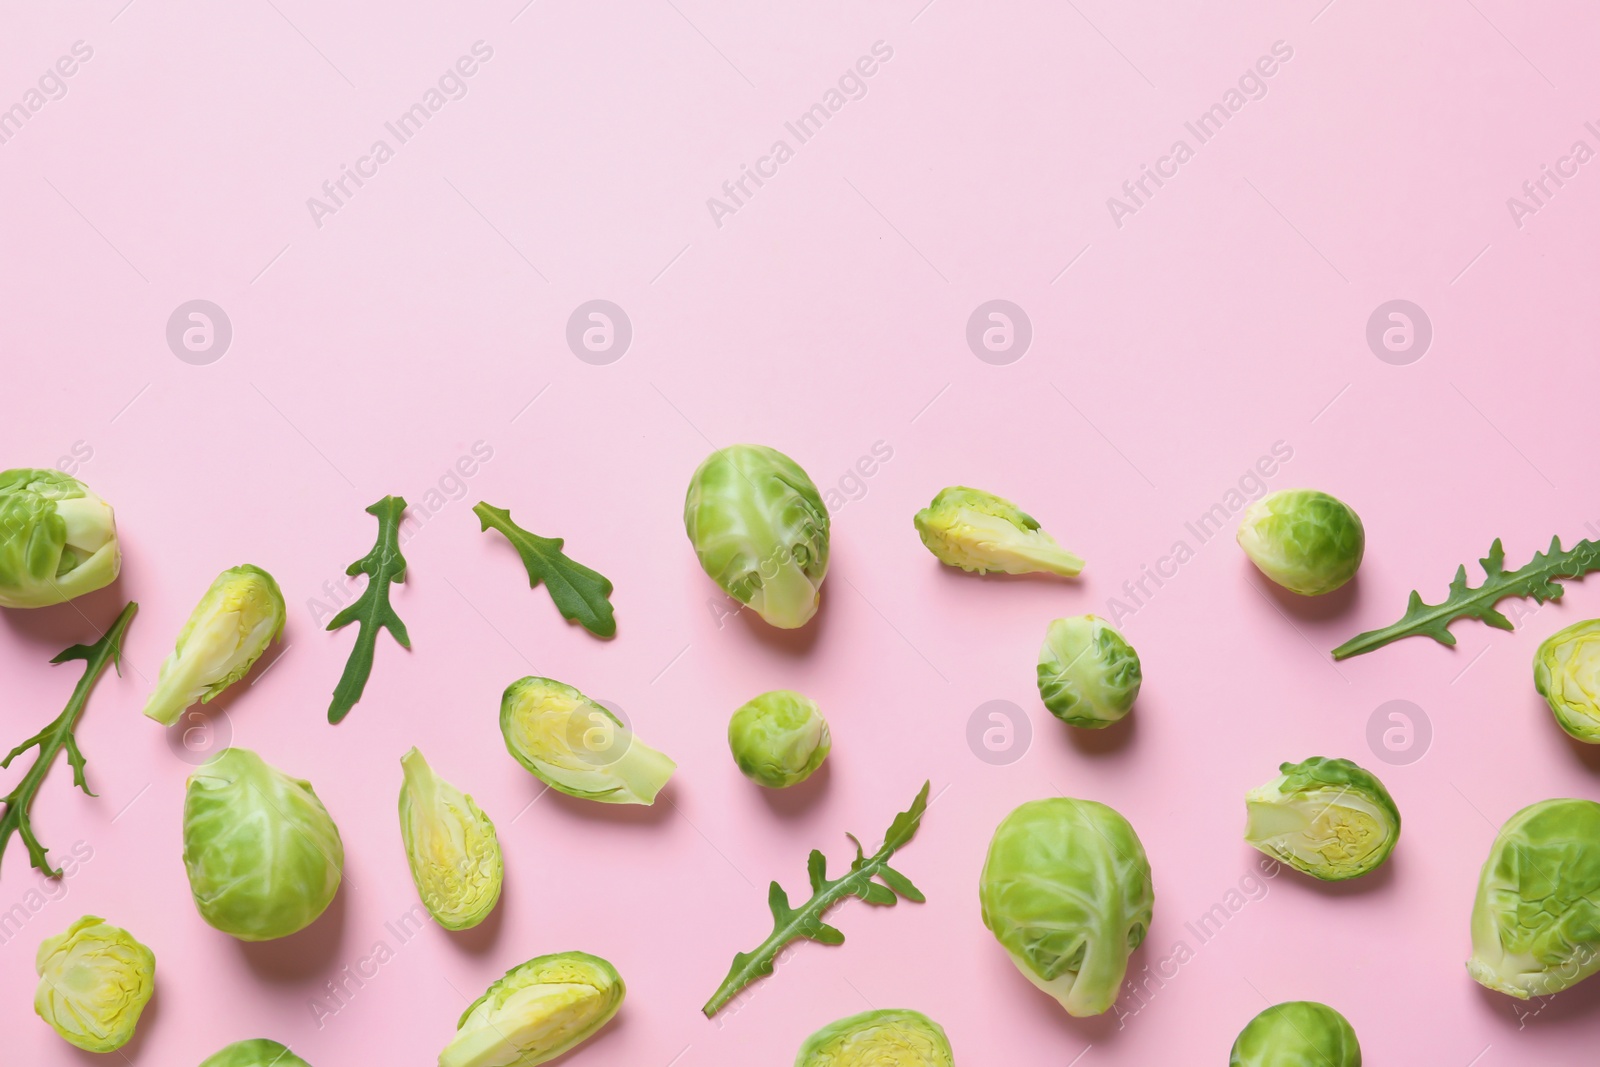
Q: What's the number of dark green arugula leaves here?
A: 5